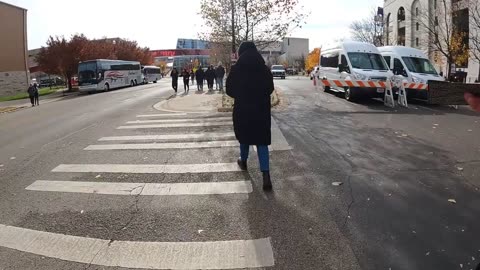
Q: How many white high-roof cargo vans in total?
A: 2